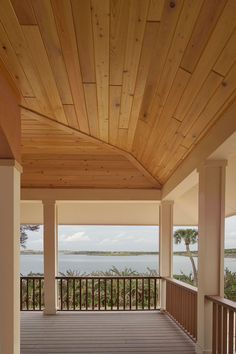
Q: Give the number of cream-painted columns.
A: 4